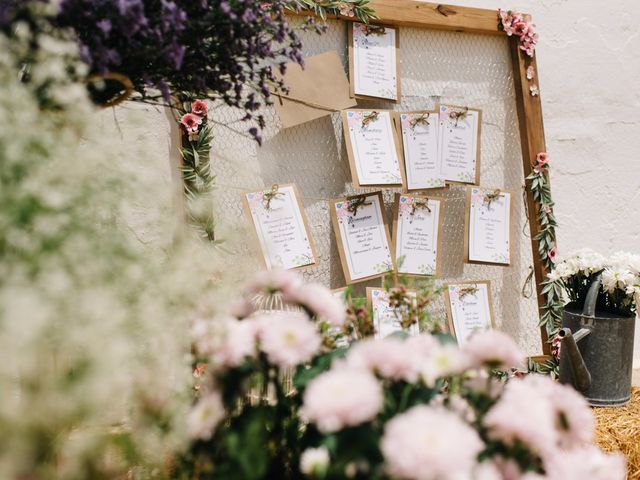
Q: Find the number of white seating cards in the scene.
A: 11